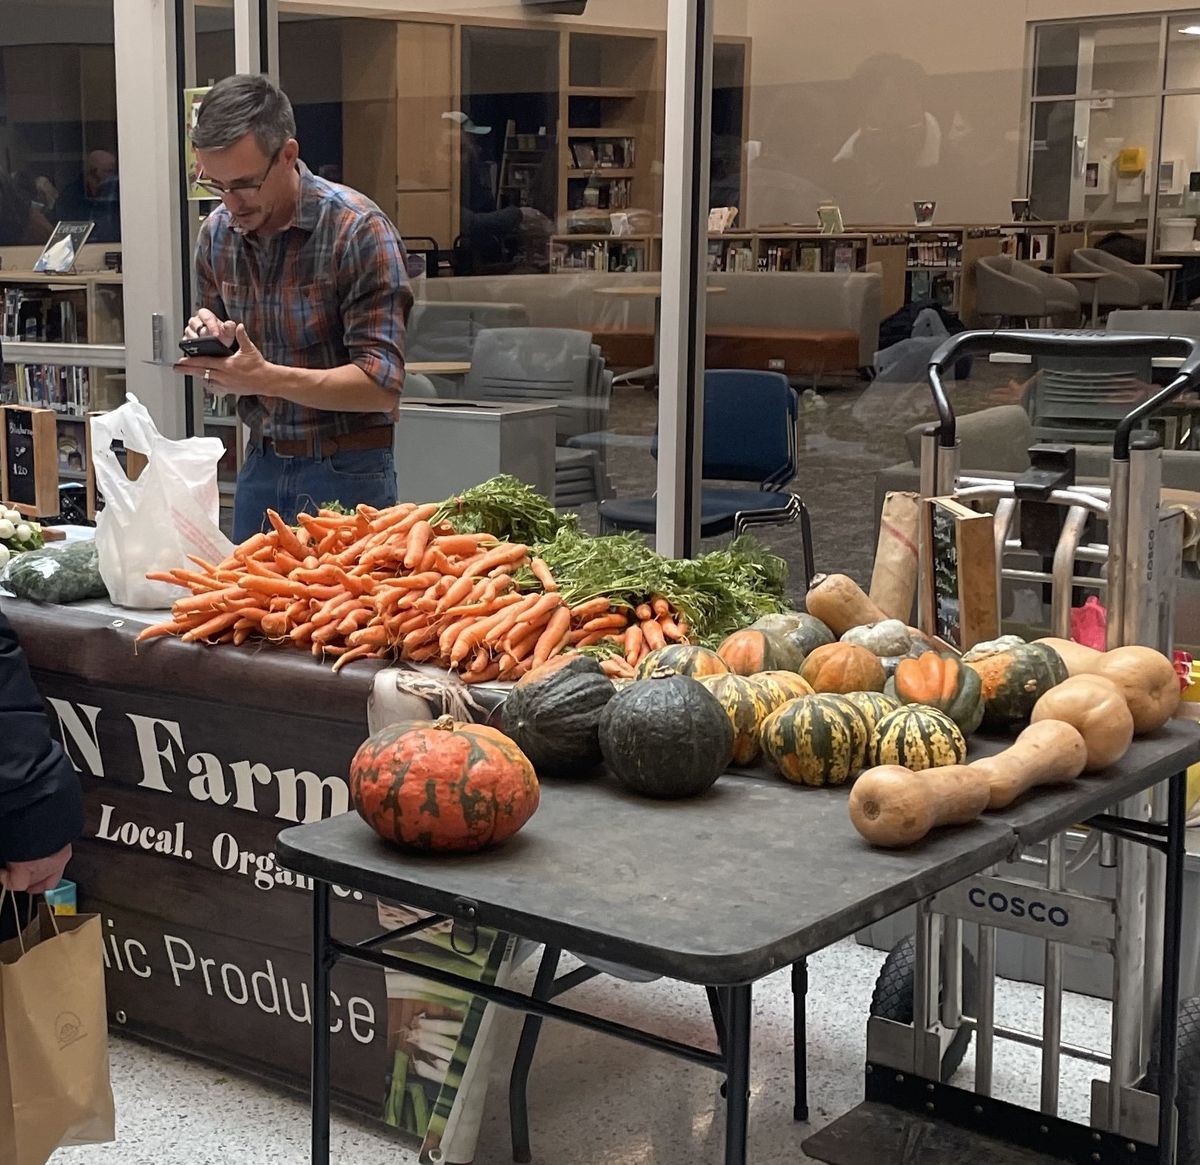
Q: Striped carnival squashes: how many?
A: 6